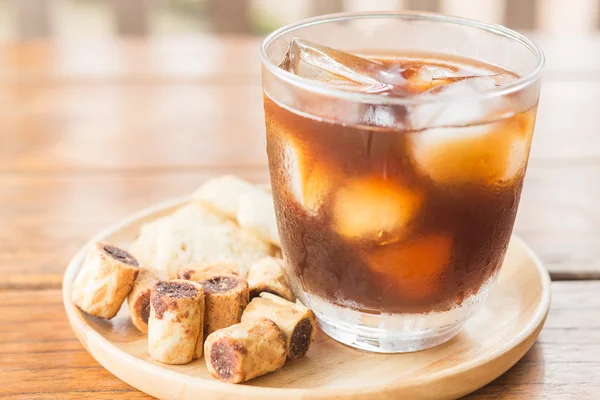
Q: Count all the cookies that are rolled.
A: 8